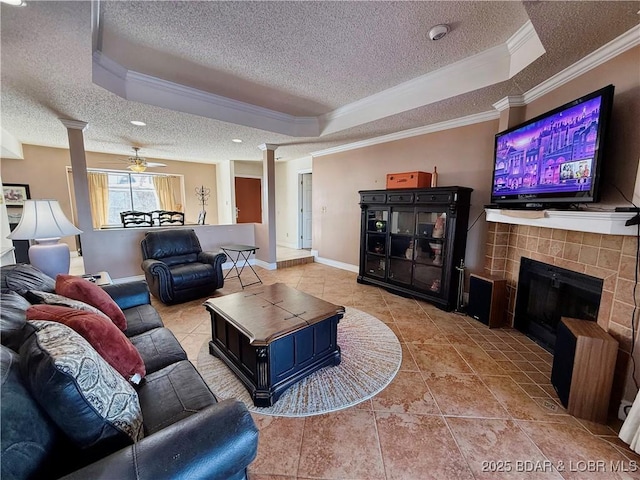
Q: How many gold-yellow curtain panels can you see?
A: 2